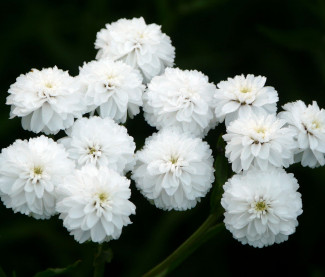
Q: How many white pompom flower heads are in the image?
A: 12